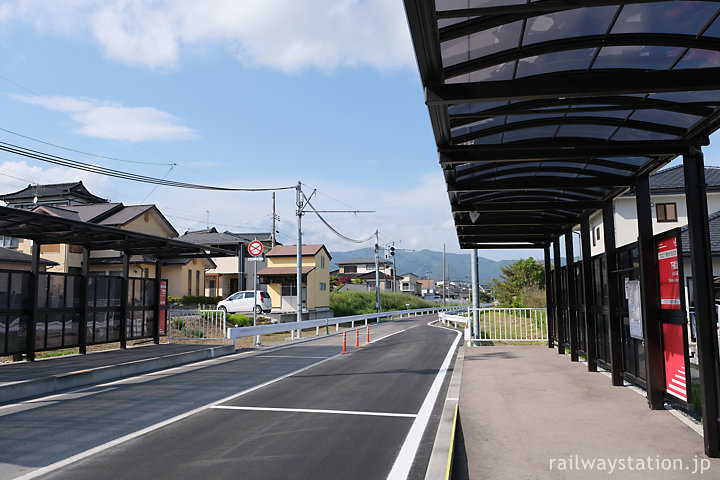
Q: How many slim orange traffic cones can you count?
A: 3